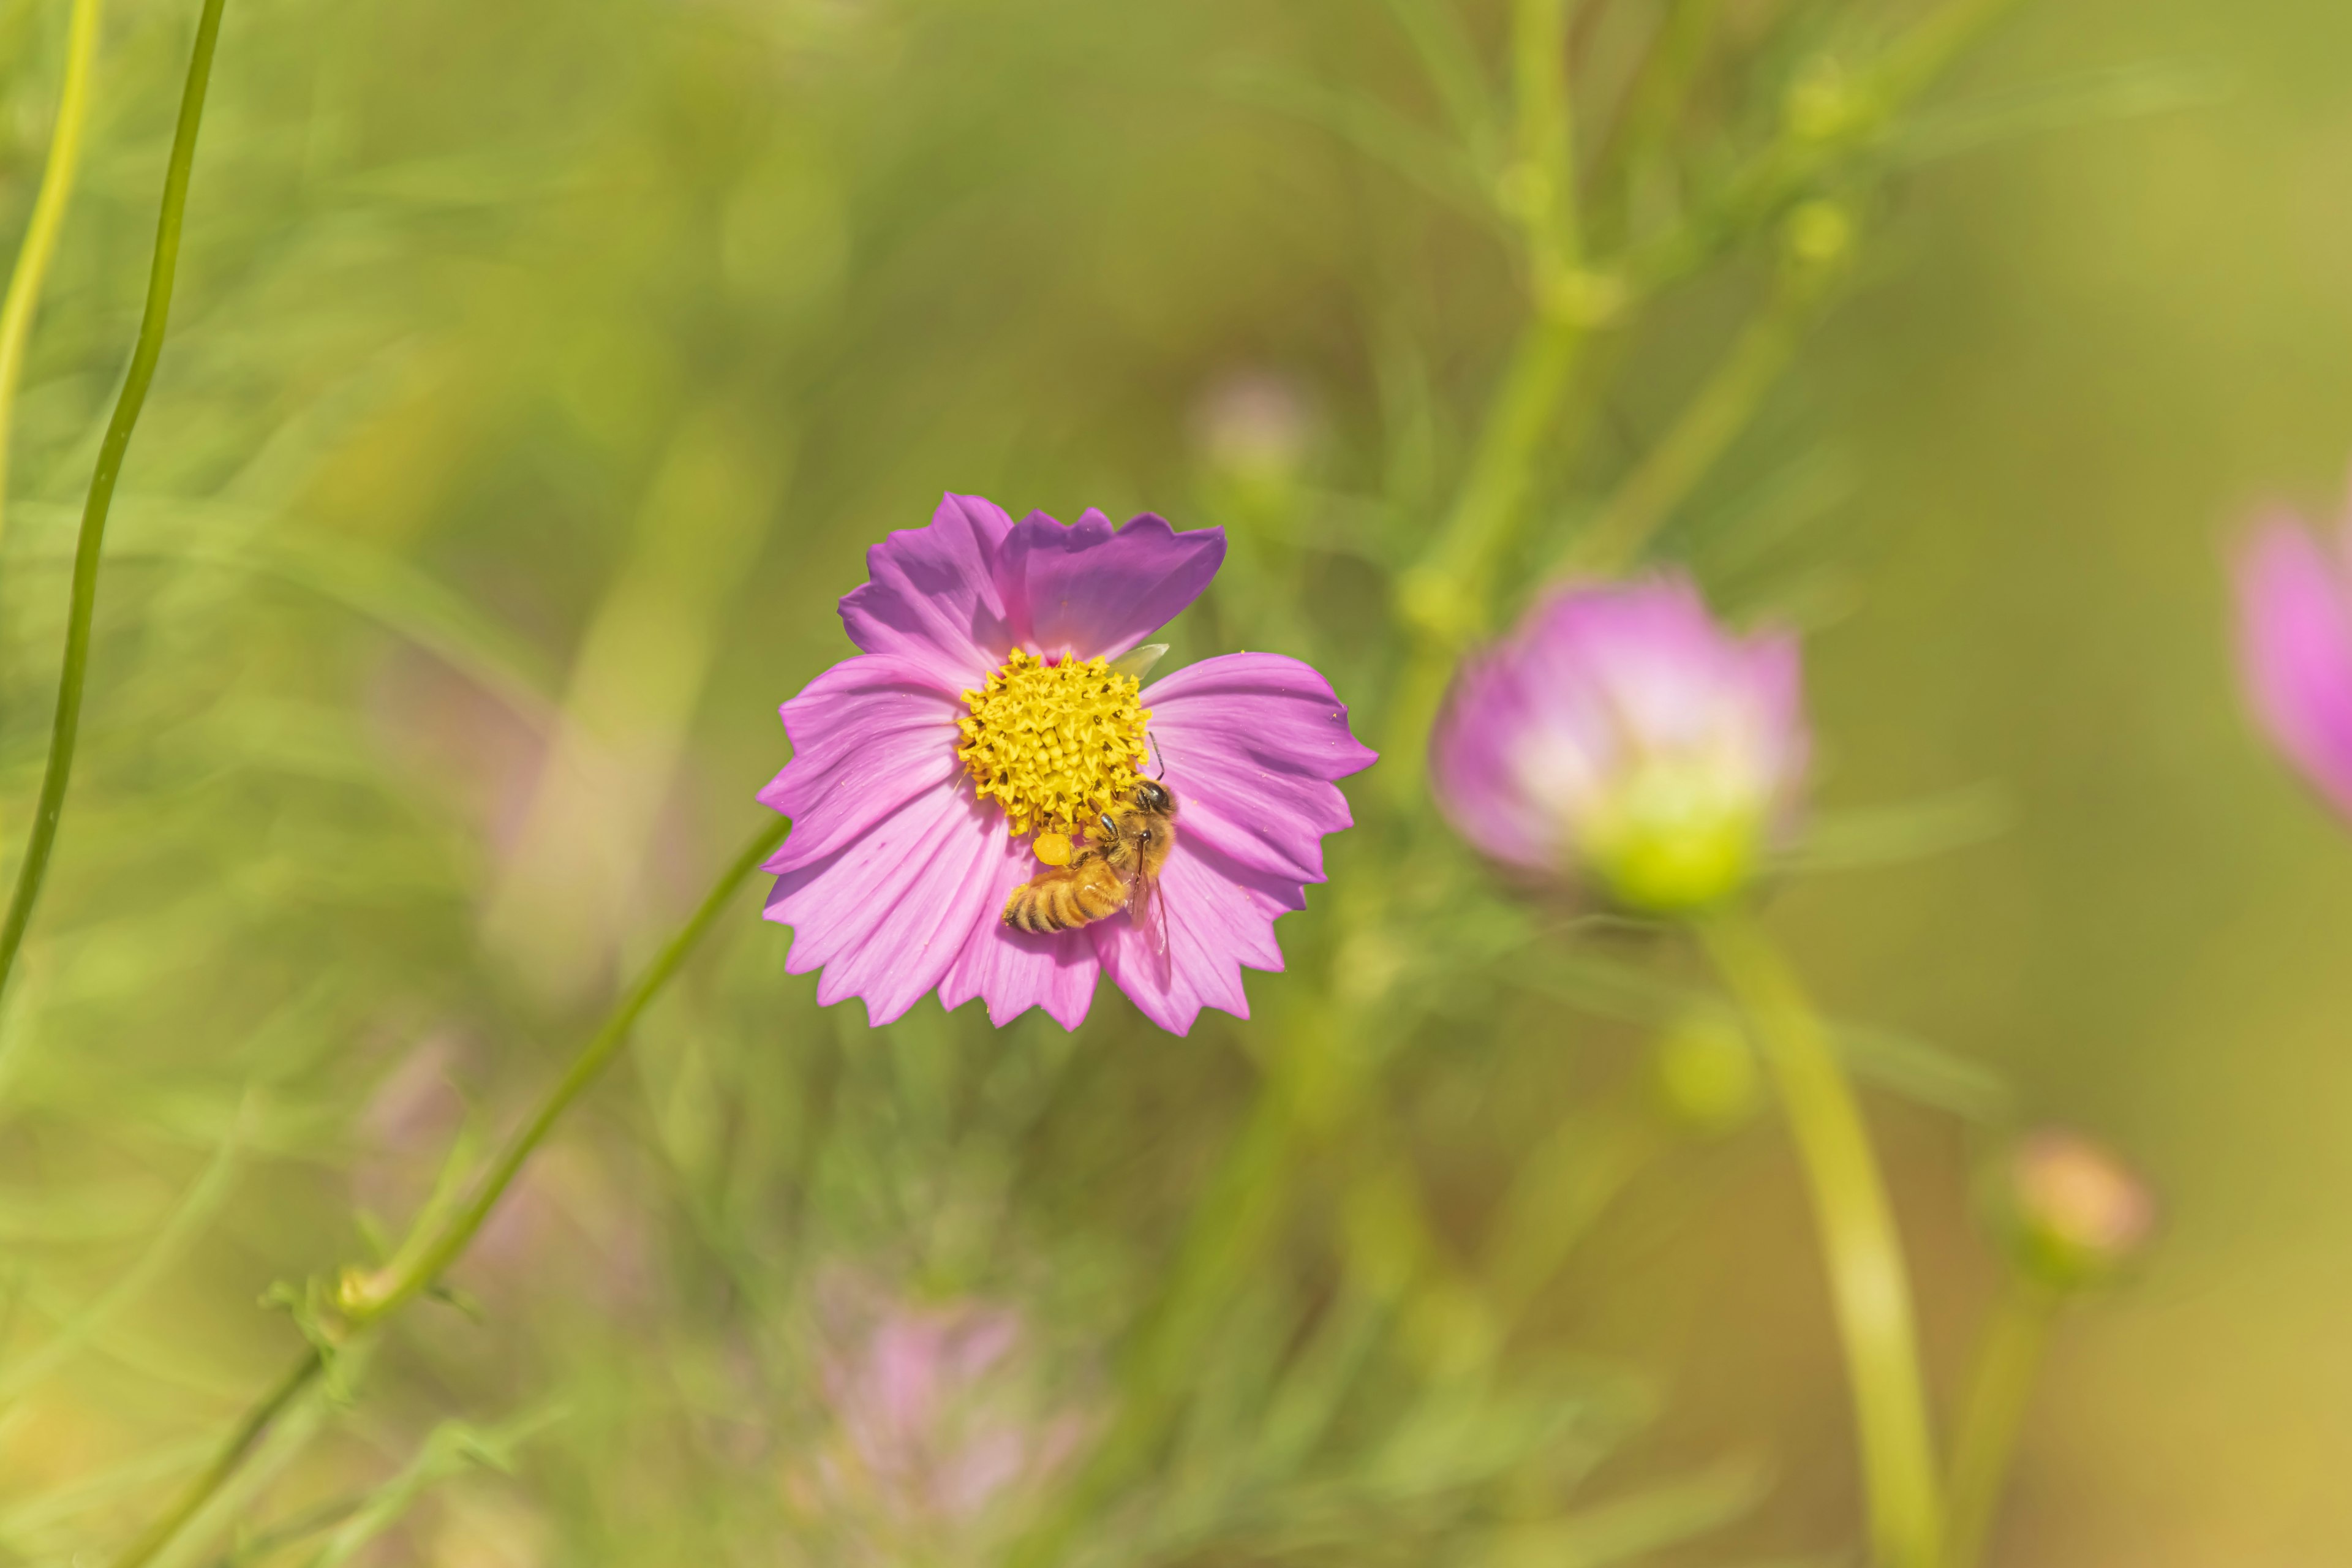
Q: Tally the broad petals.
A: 7